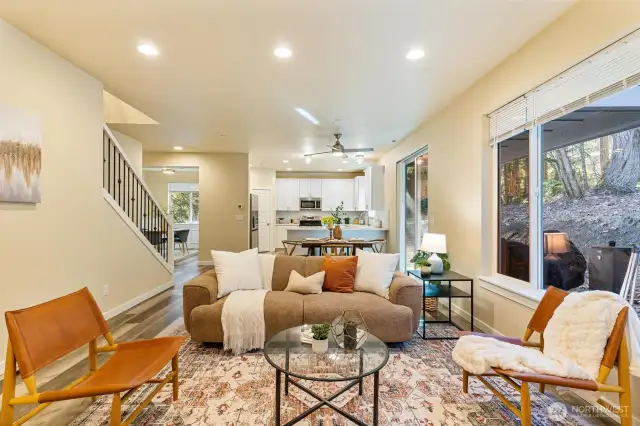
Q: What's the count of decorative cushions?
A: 4